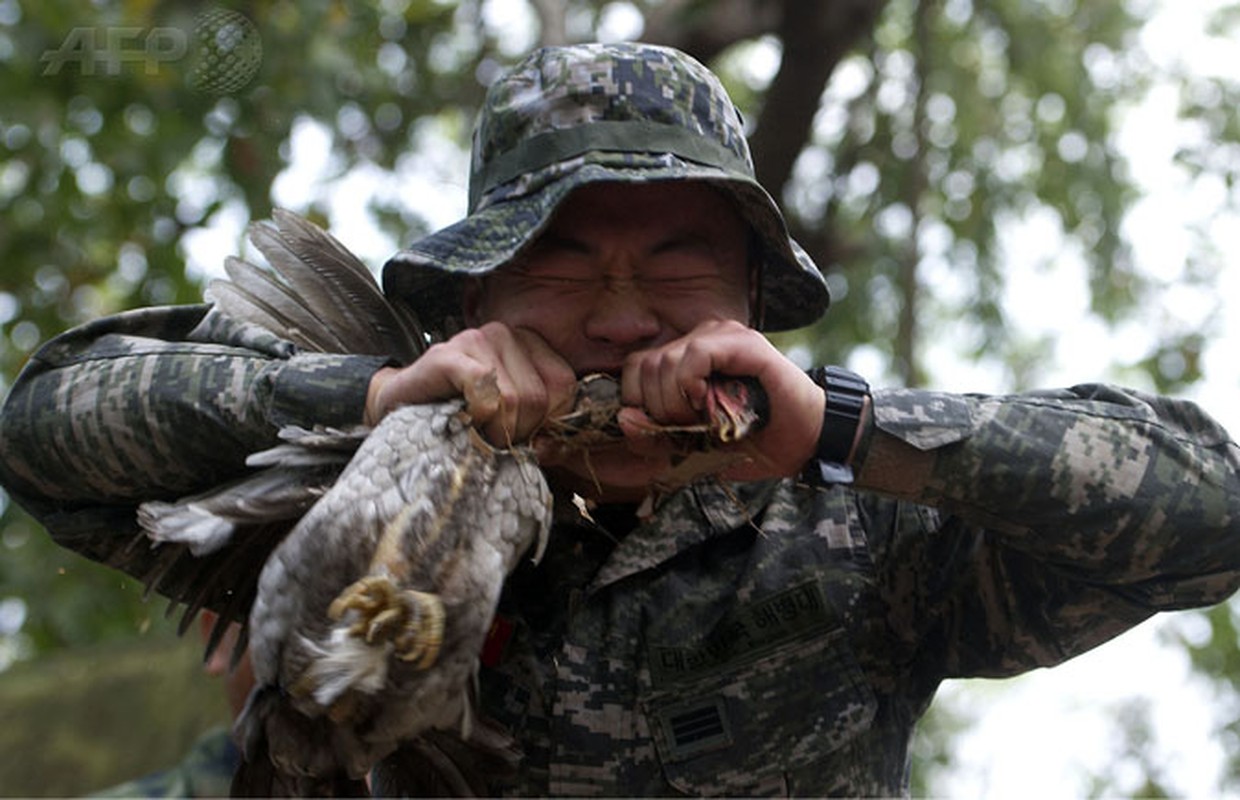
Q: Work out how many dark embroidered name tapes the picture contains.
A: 1